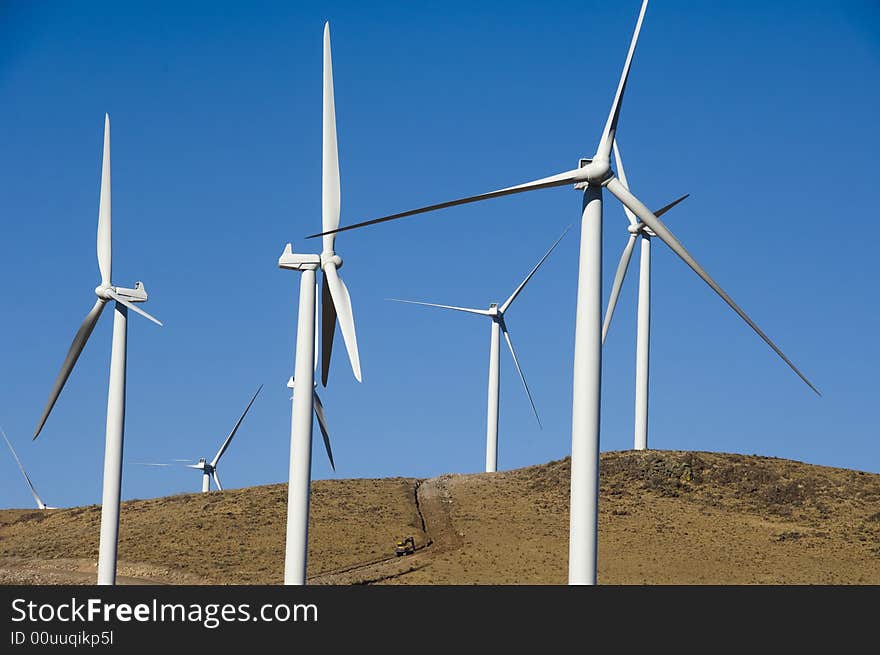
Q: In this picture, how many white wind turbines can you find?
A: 8